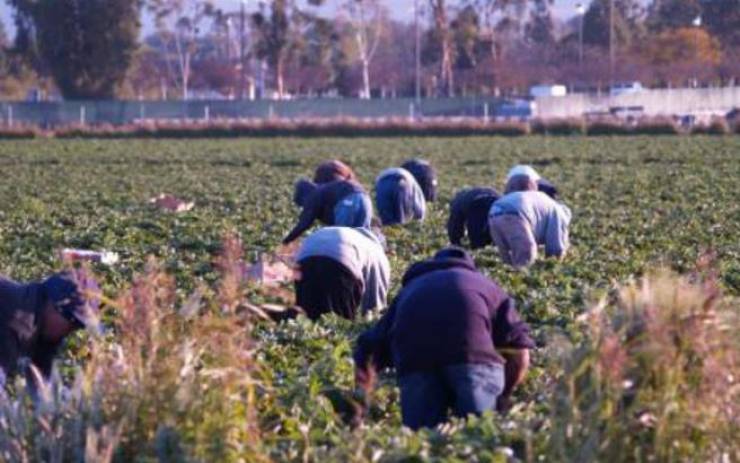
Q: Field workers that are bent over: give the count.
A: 10